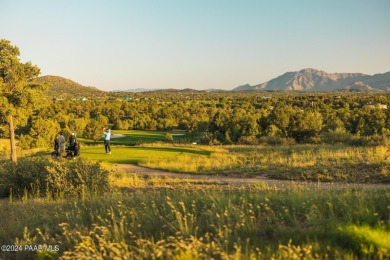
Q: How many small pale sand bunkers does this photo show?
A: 2